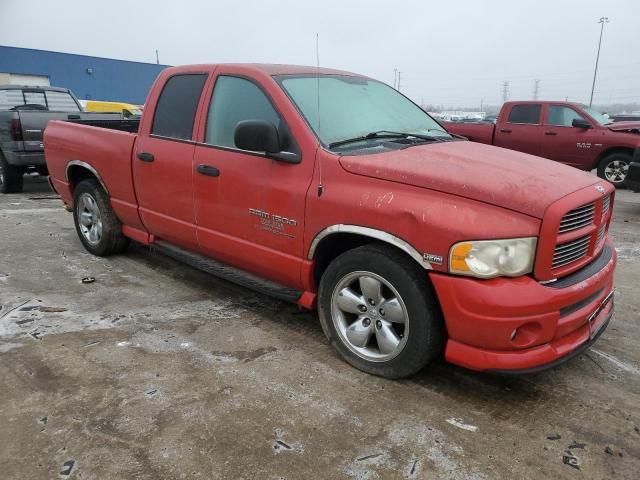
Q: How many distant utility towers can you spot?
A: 2